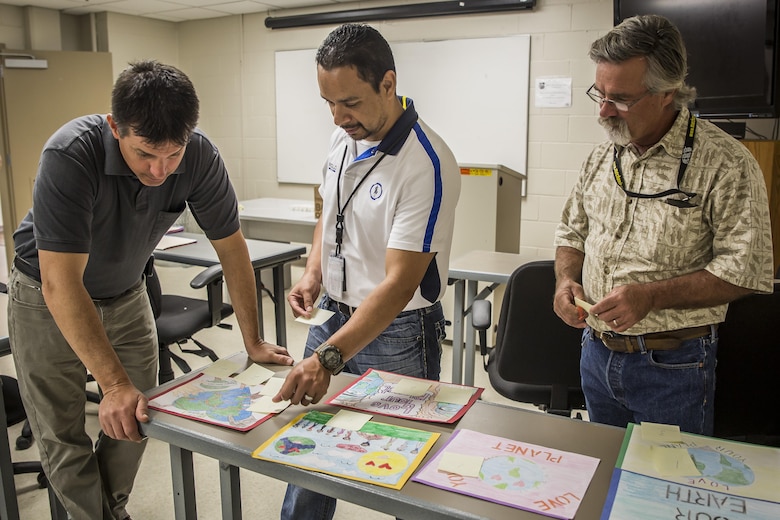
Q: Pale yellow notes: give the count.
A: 12